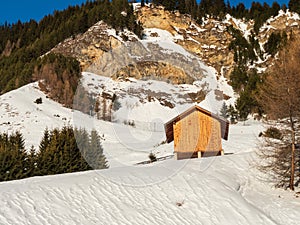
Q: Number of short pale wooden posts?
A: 3